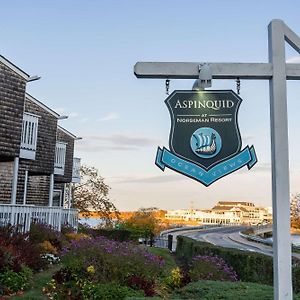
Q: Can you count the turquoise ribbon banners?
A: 1